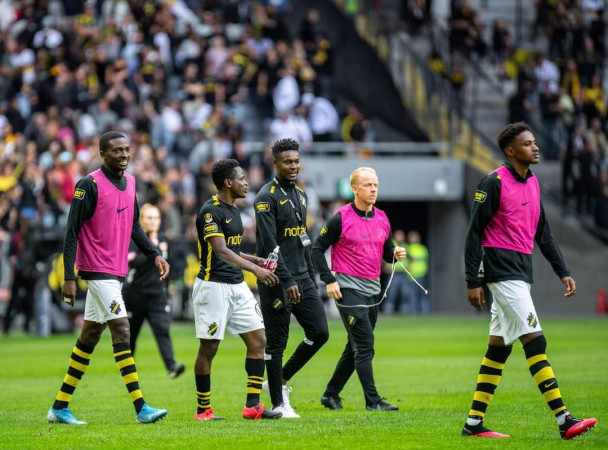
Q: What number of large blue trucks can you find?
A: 0